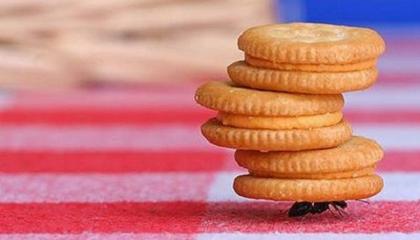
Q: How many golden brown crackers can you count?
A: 6